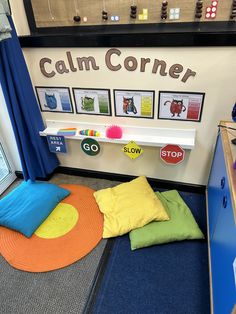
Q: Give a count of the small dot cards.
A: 5